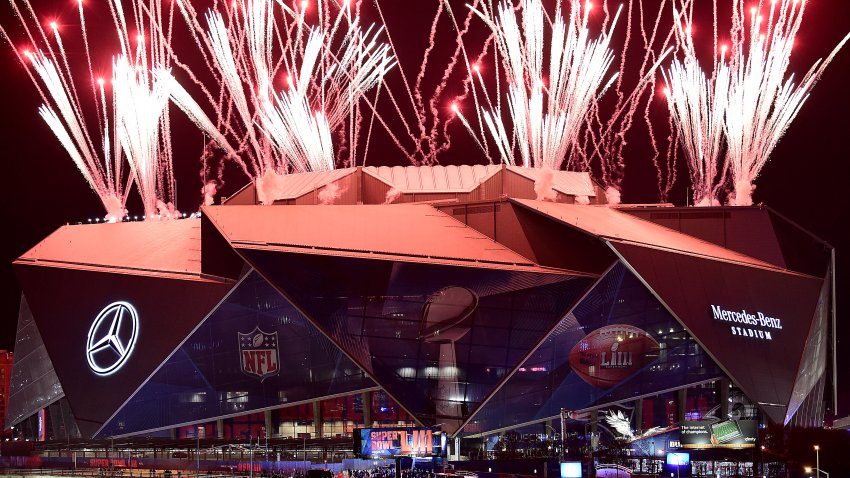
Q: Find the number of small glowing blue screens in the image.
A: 2